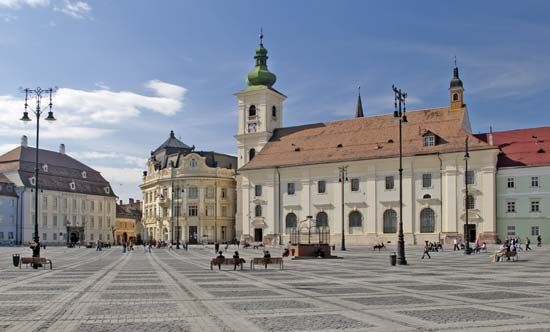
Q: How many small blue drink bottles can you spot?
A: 0